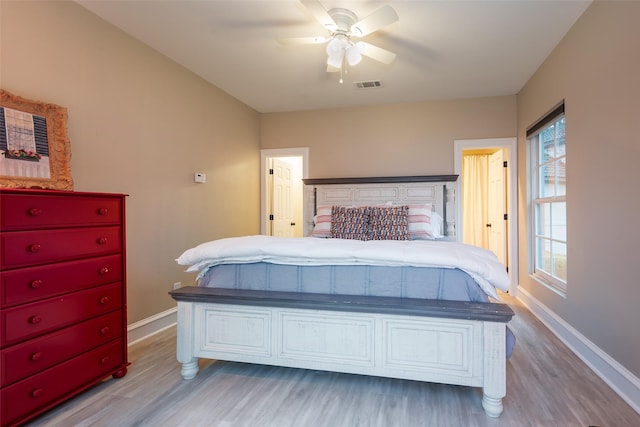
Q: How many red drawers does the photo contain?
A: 6